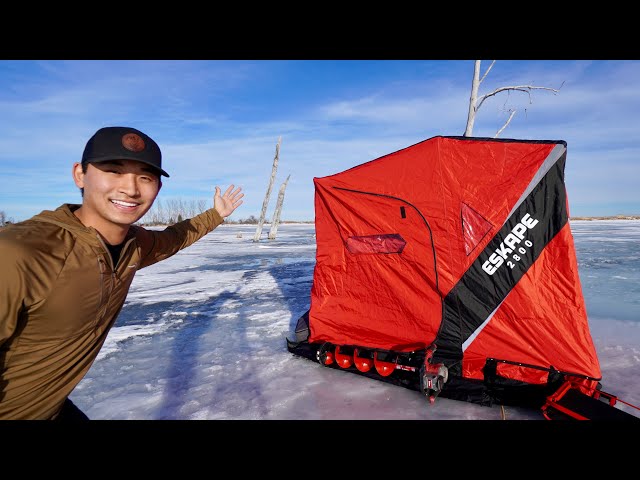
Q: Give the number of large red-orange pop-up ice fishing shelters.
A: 1